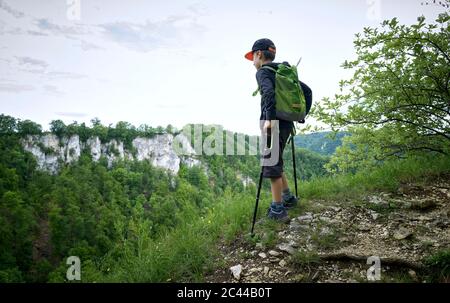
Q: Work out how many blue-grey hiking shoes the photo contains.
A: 2